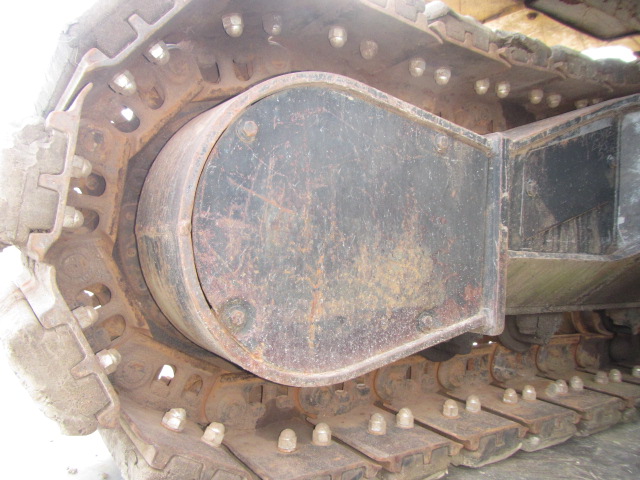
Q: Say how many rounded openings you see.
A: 10